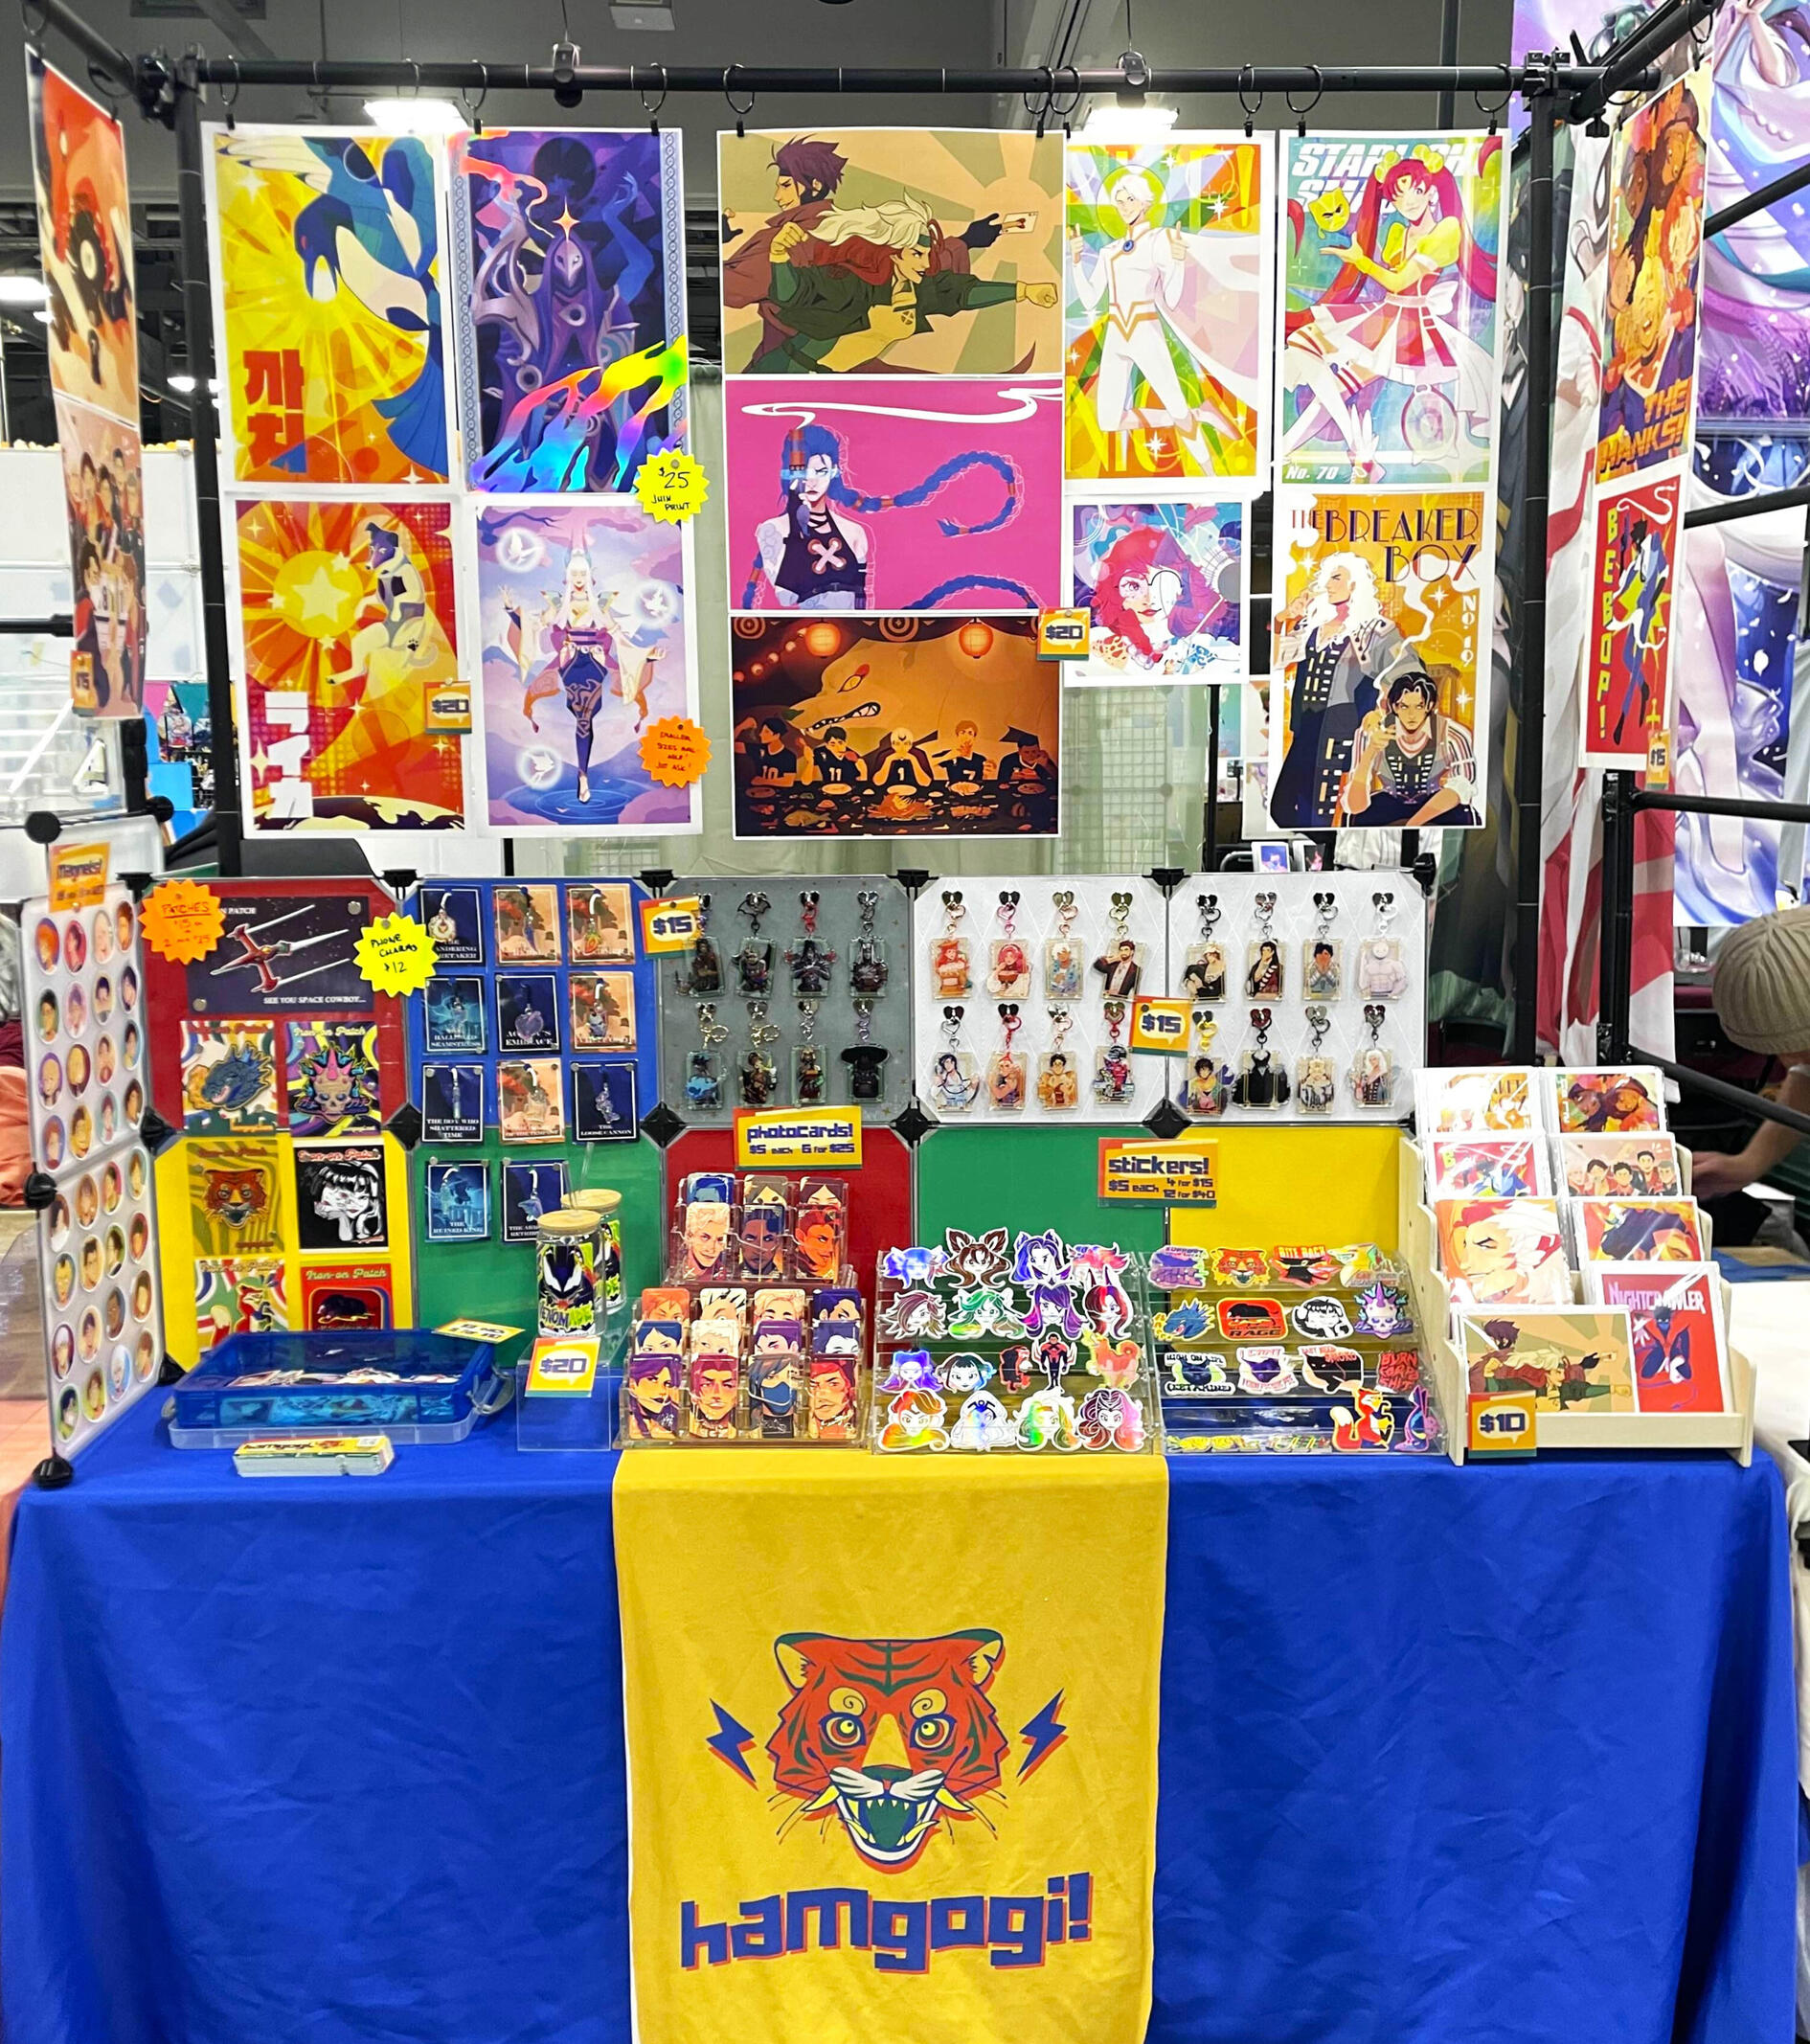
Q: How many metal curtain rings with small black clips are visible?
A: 14